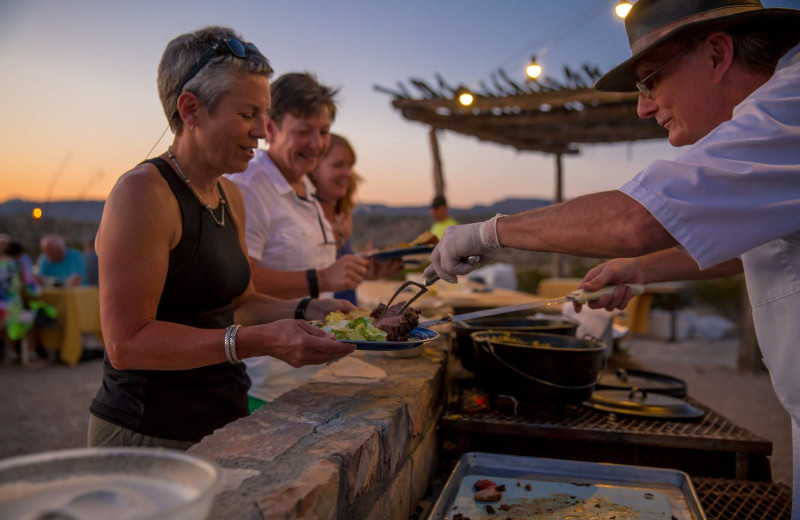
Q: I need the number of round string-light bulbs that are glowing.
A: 3